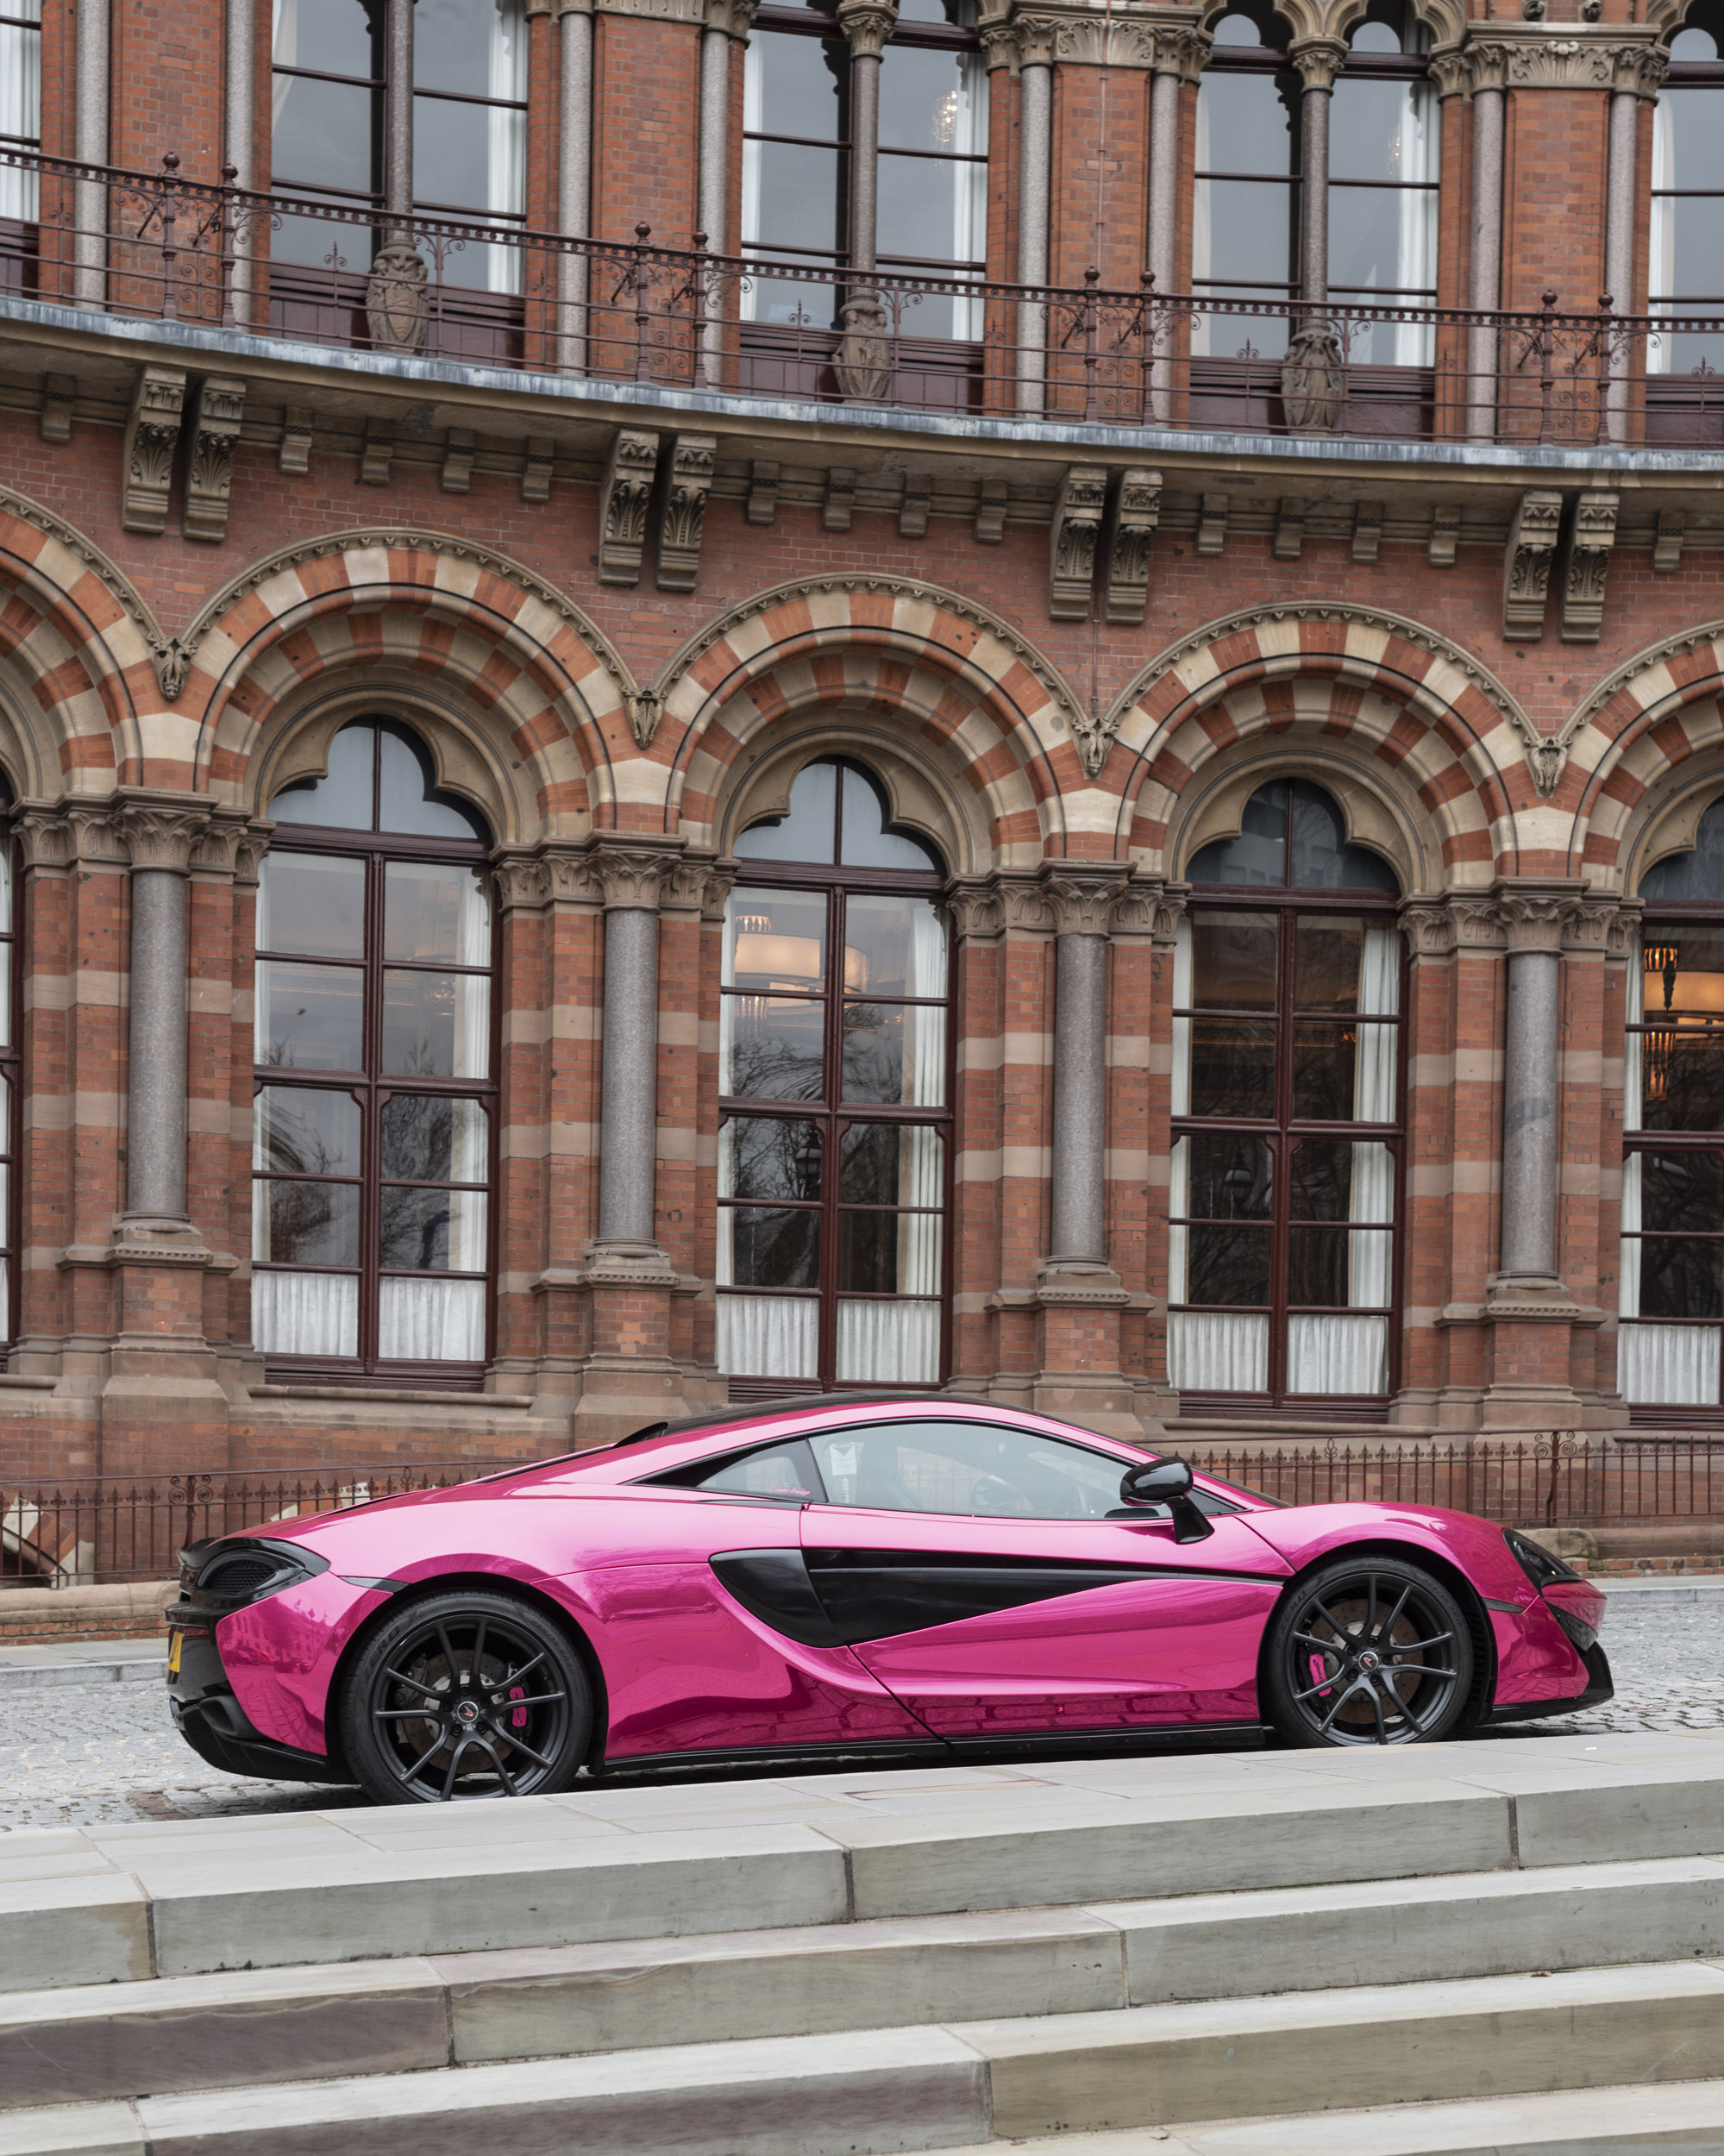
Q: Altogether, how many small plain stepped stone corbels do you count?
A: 14